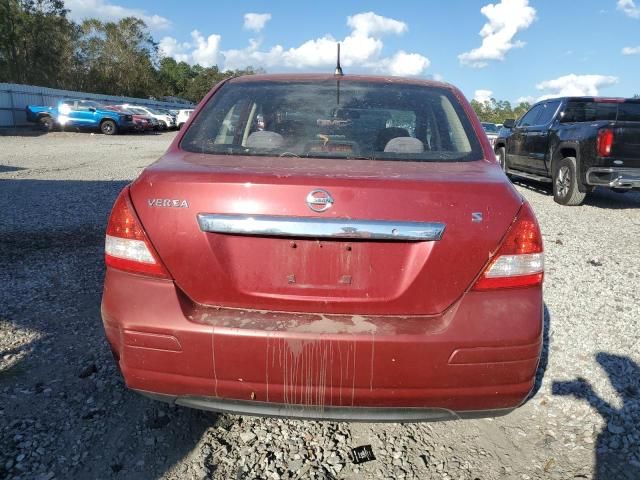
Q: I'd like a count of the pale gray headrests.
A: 2